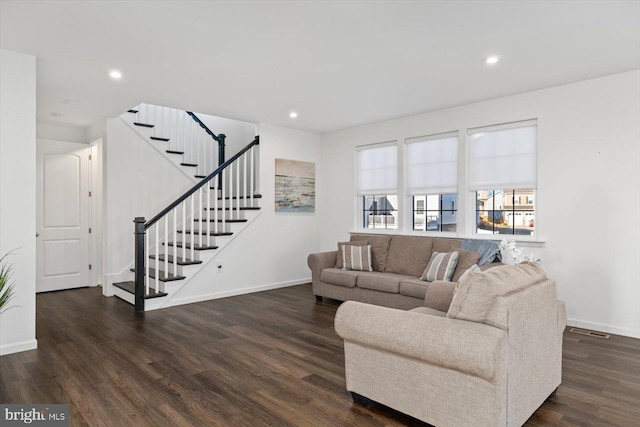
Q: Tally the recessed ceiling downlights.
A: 3